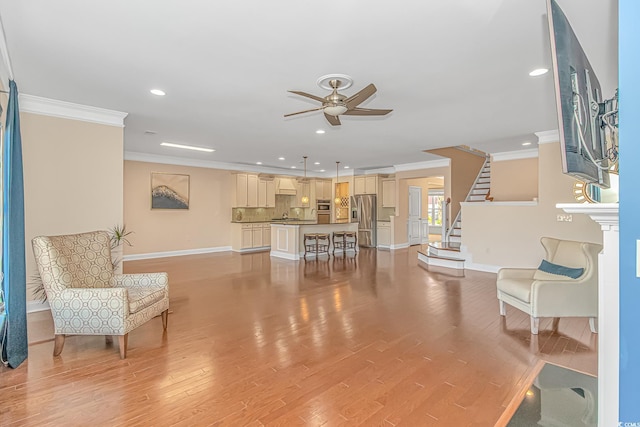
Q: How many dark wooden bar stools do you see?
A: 2